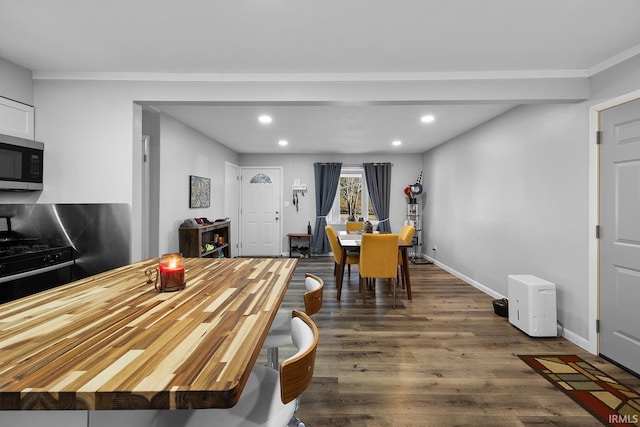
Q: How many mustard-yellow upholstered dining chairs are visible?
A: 4